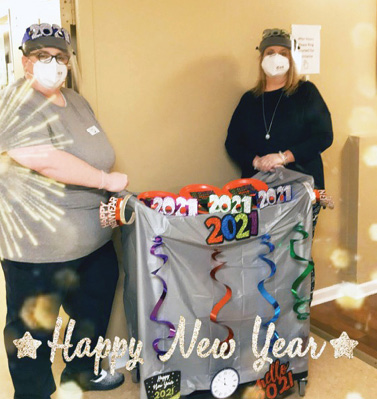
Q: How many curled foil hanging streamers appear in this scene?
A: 4